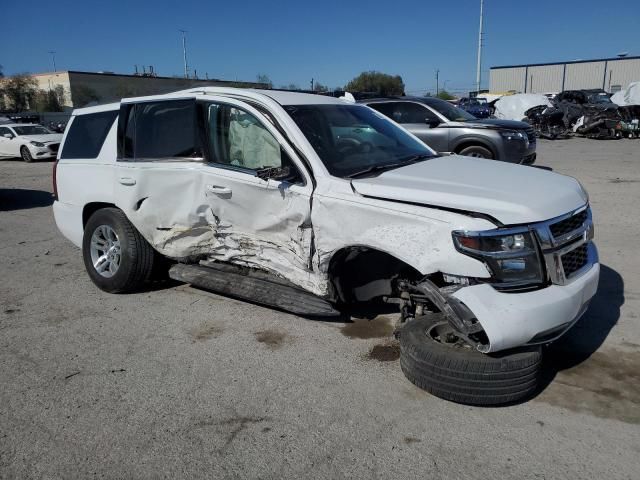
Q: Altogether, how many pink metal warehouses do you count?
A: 0